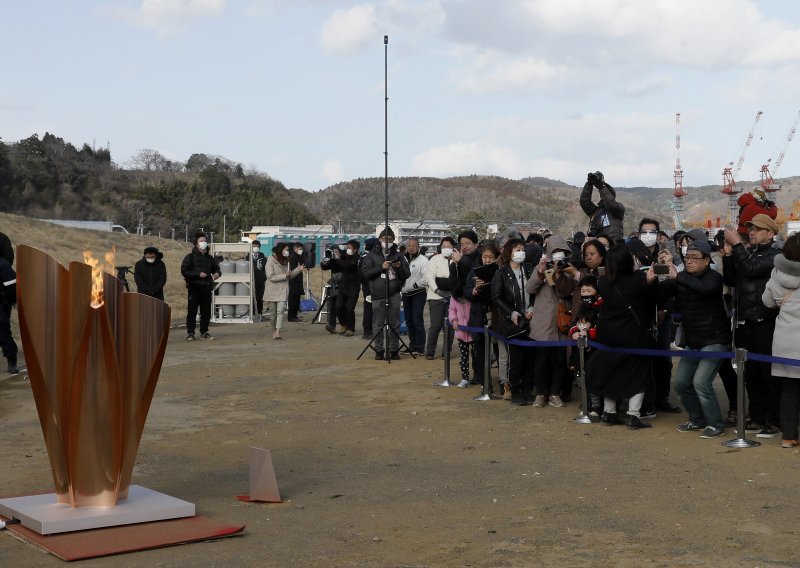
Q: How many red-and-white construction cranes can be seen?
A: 3